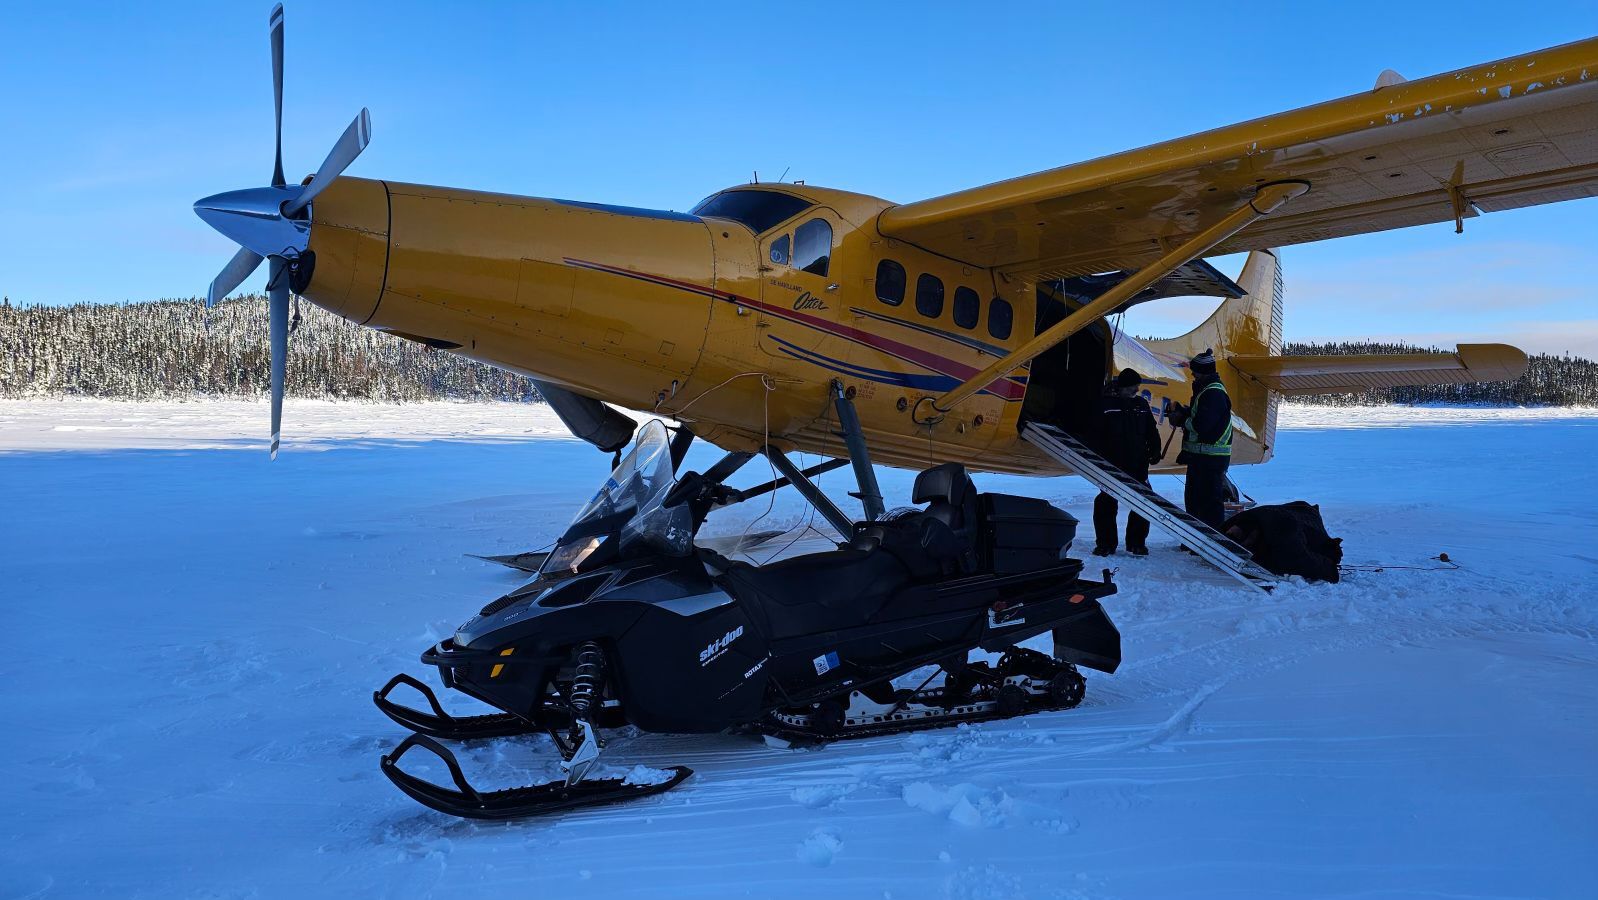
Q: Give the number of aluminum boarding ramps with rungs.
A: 1